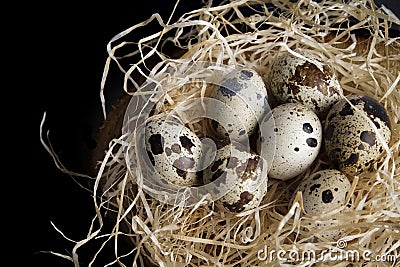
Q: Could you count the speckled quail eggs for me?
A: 7